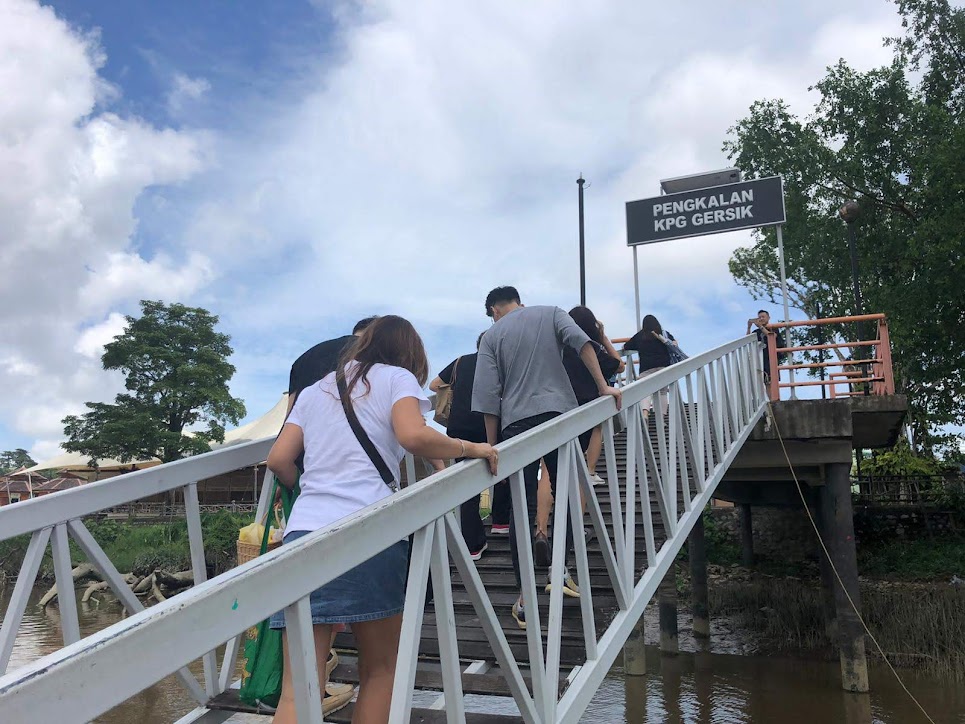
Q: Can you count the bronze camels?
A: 0